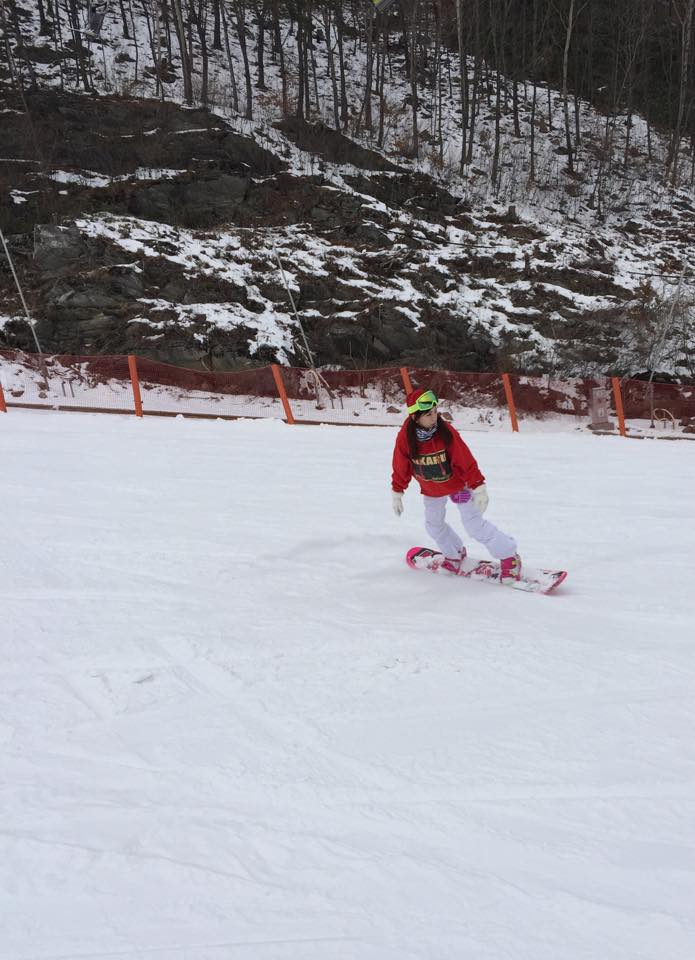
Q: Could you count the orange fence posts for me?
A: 6